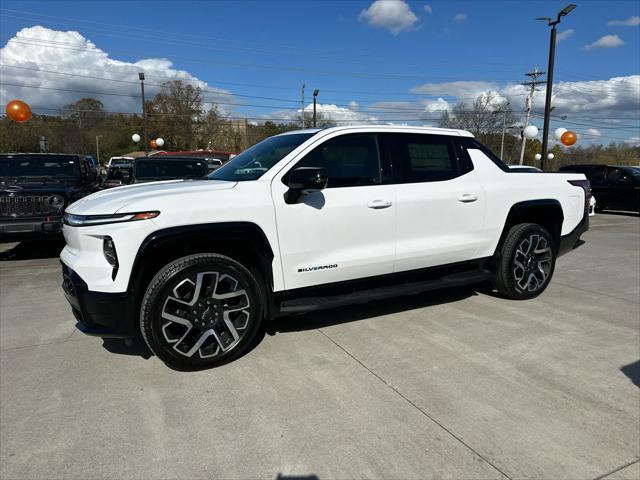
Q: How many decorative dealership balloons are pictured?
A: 9